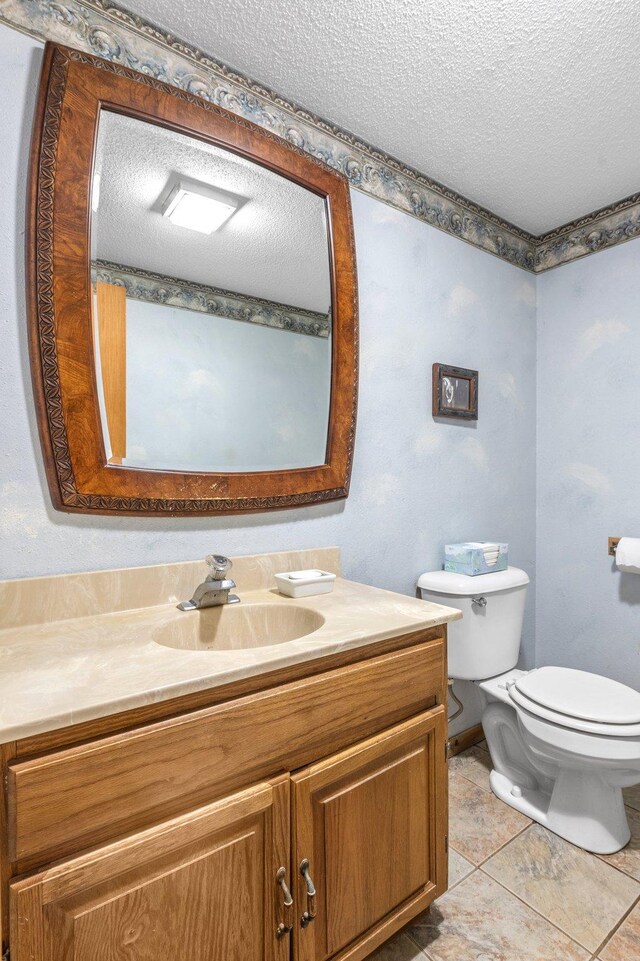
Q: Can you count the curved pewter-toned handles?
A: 2